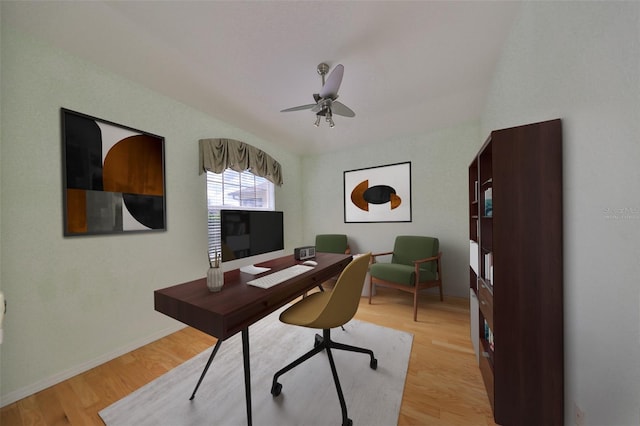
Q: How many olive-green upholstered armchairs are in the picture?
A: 2